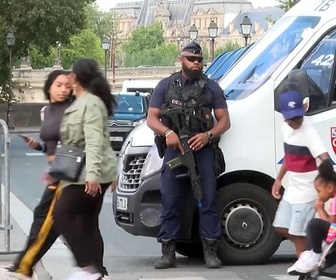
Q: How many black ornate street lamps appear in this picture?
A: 5